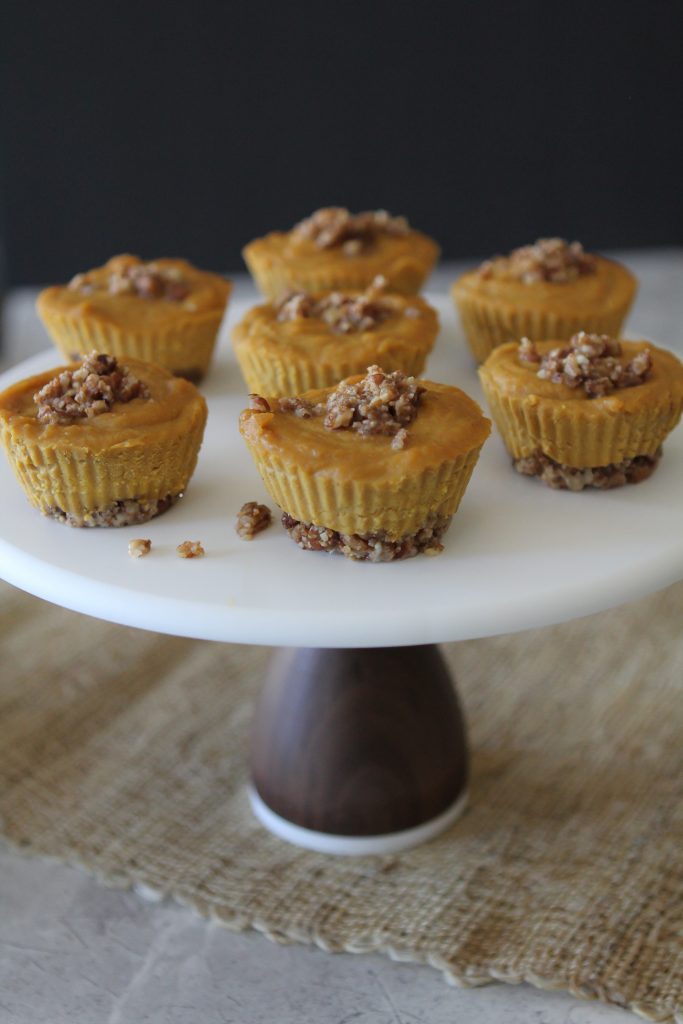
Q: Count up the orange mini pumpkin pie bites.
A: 7